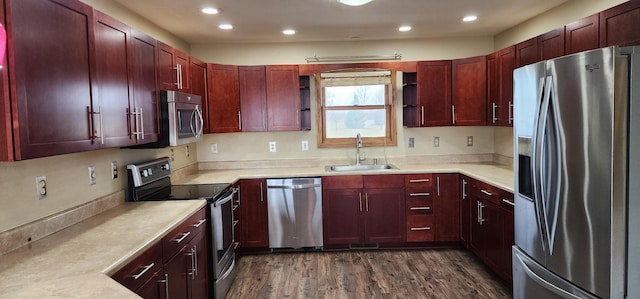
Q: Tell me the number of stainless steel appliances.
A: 4